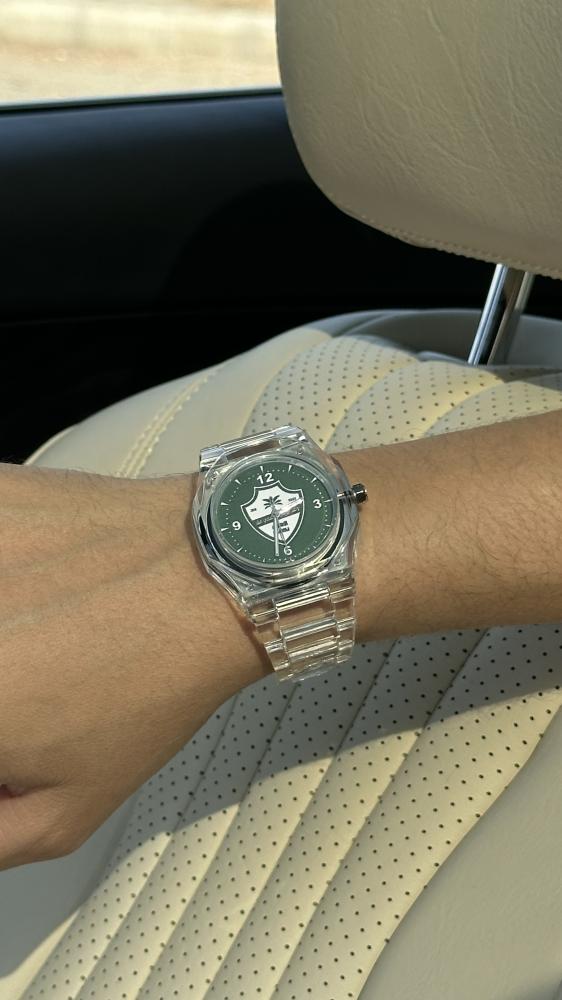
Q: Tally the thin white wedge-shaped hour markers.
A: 12